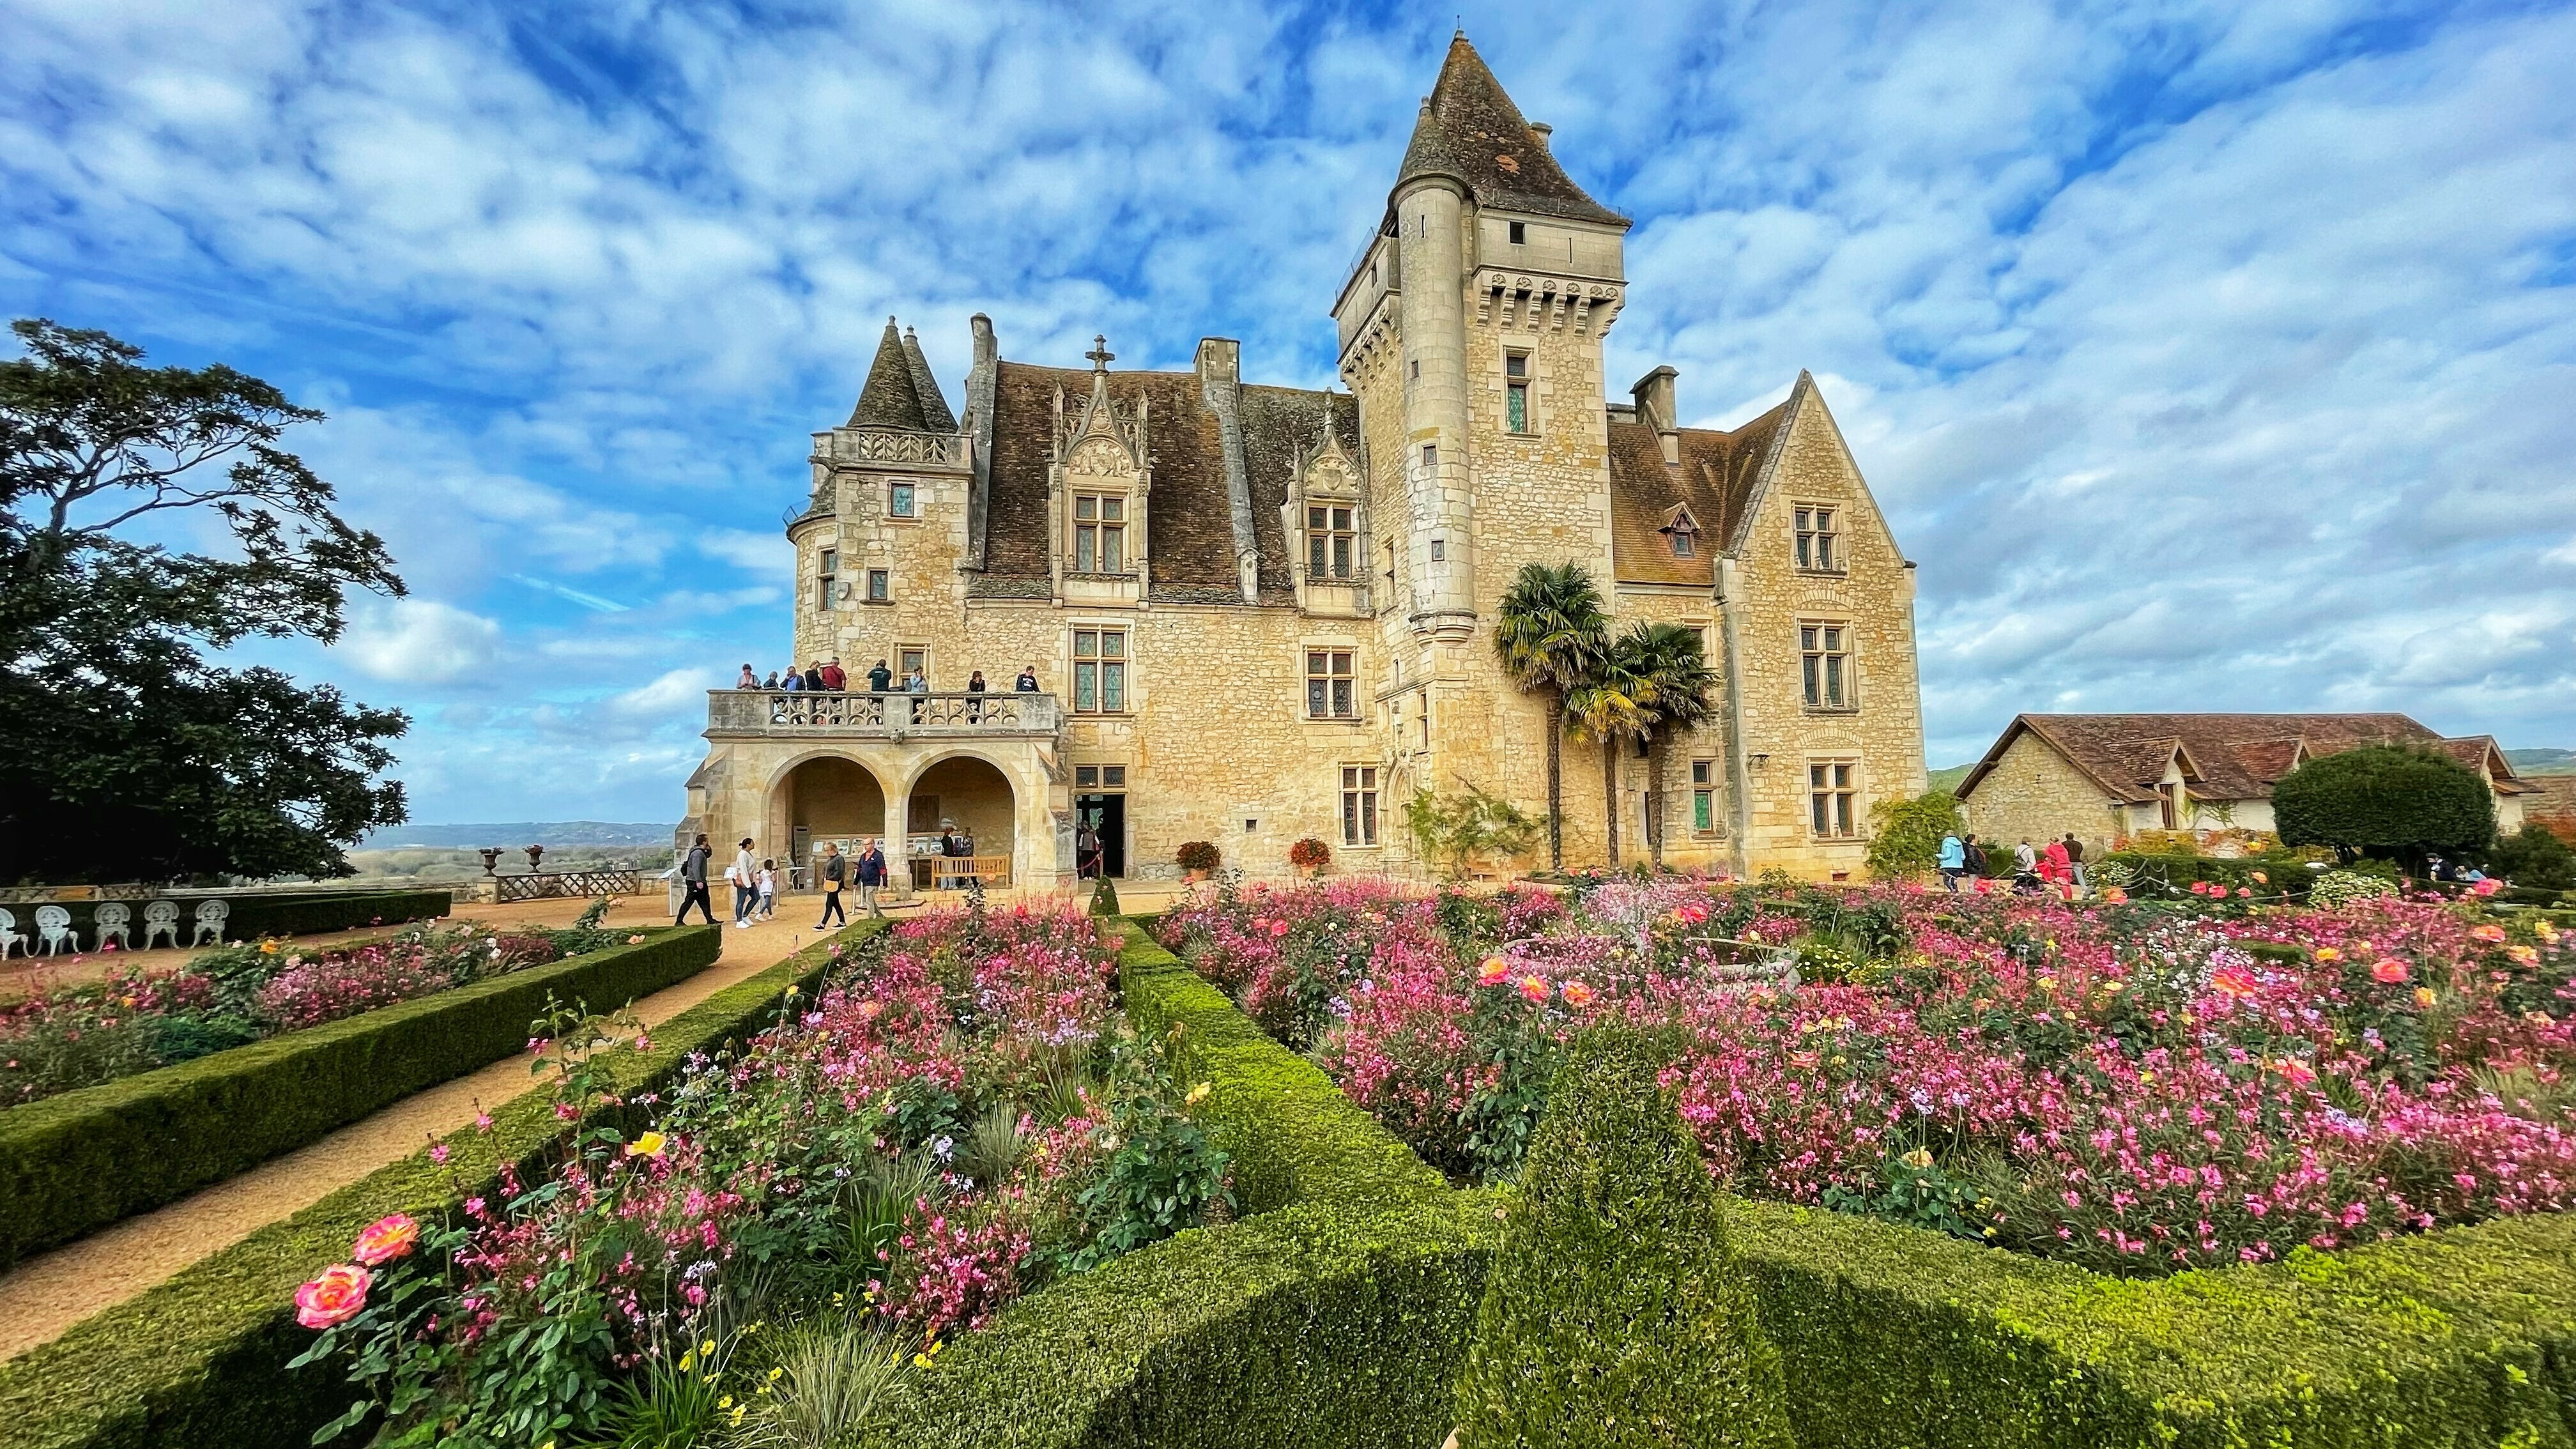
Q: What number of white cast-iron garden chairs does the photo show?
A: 5